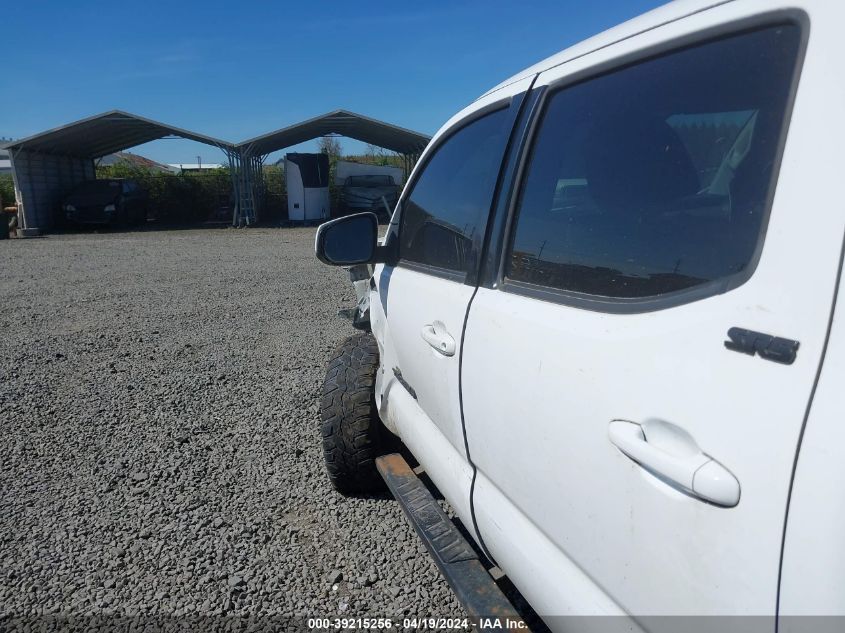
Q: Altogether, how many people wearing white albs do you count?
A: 0